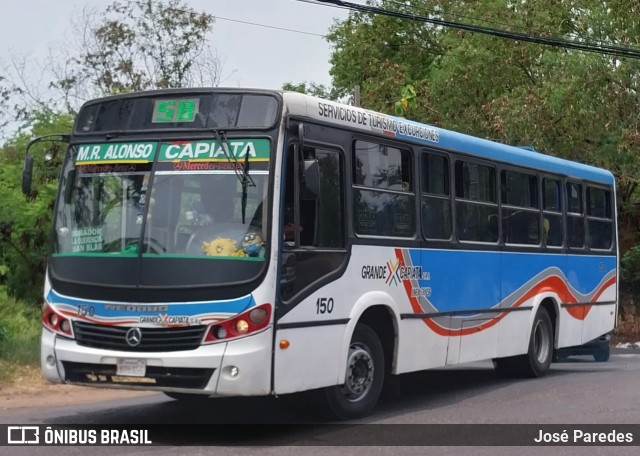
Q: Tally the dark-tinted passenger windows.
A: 7